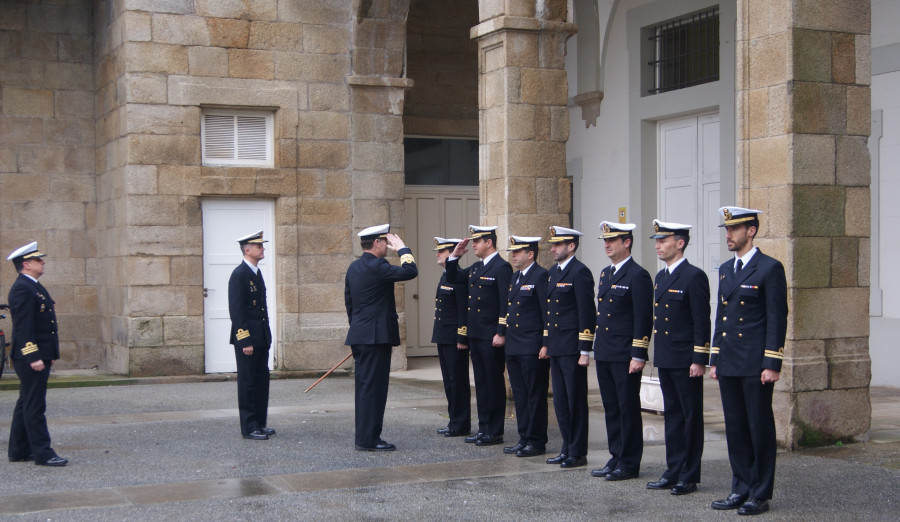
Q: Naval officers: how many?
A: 10